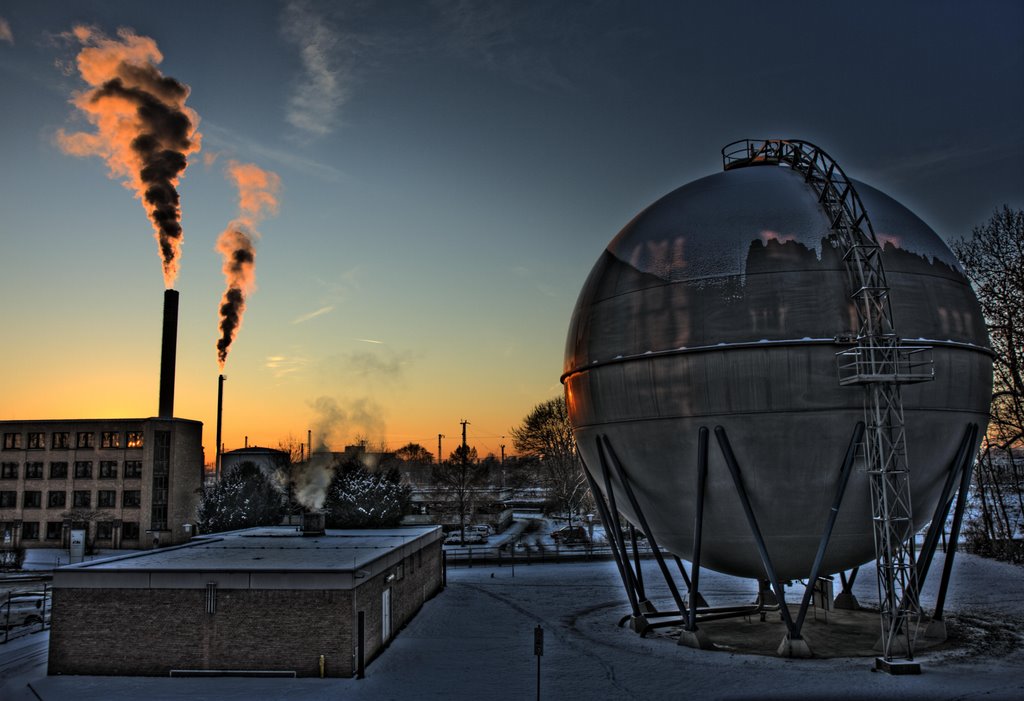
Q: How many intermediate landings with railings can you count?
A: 1